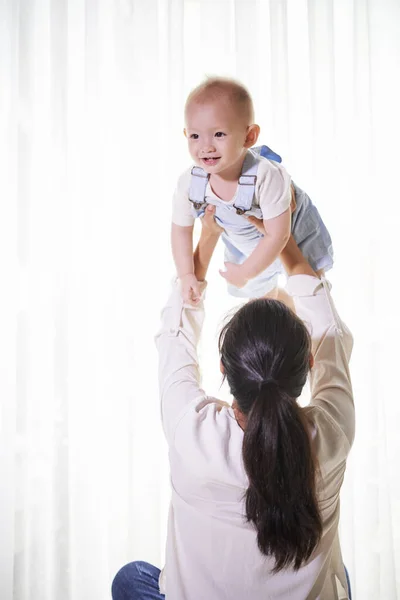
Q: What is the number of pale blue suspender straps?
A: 2